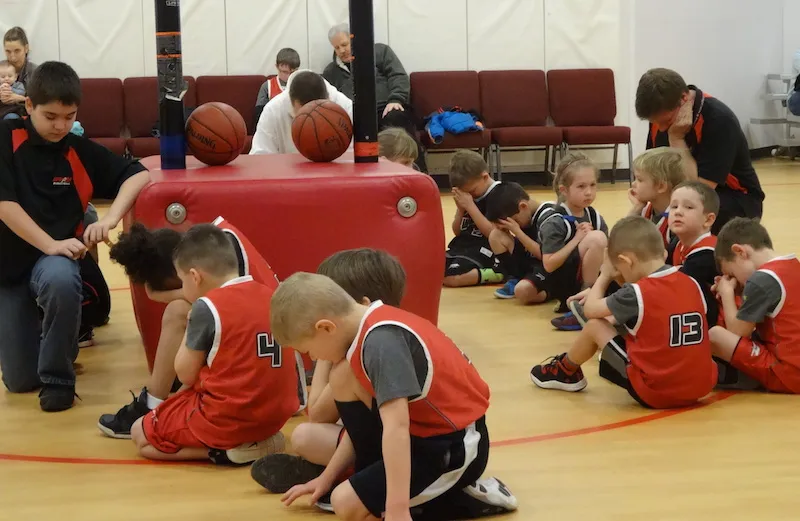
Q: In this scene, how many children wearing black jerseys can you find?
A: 3